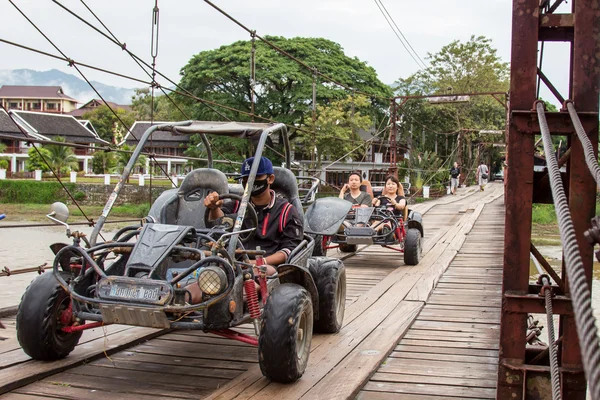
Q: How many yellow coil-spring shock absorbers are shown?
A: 0